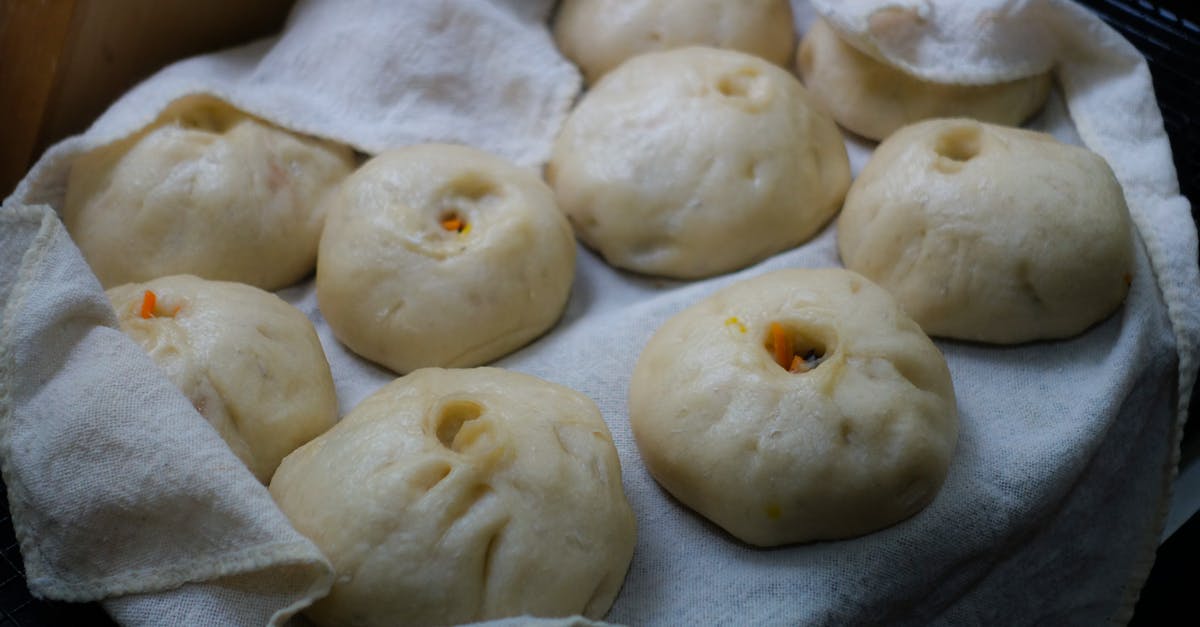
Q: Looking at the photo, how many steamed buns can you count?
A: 9